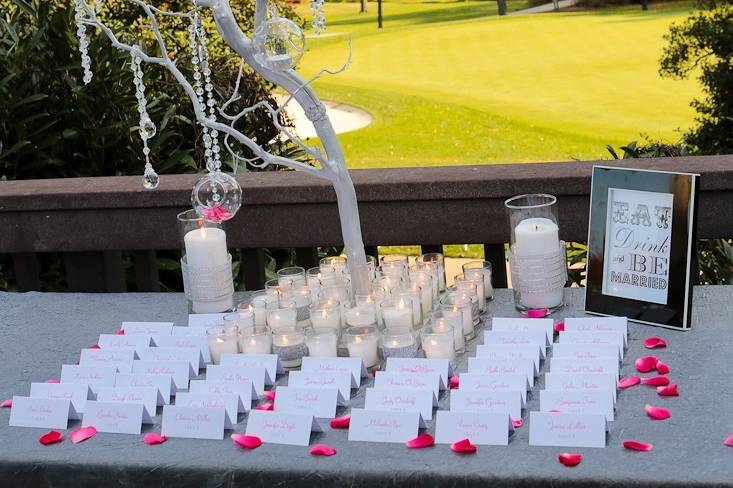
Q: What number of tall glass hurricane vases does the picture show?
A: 2